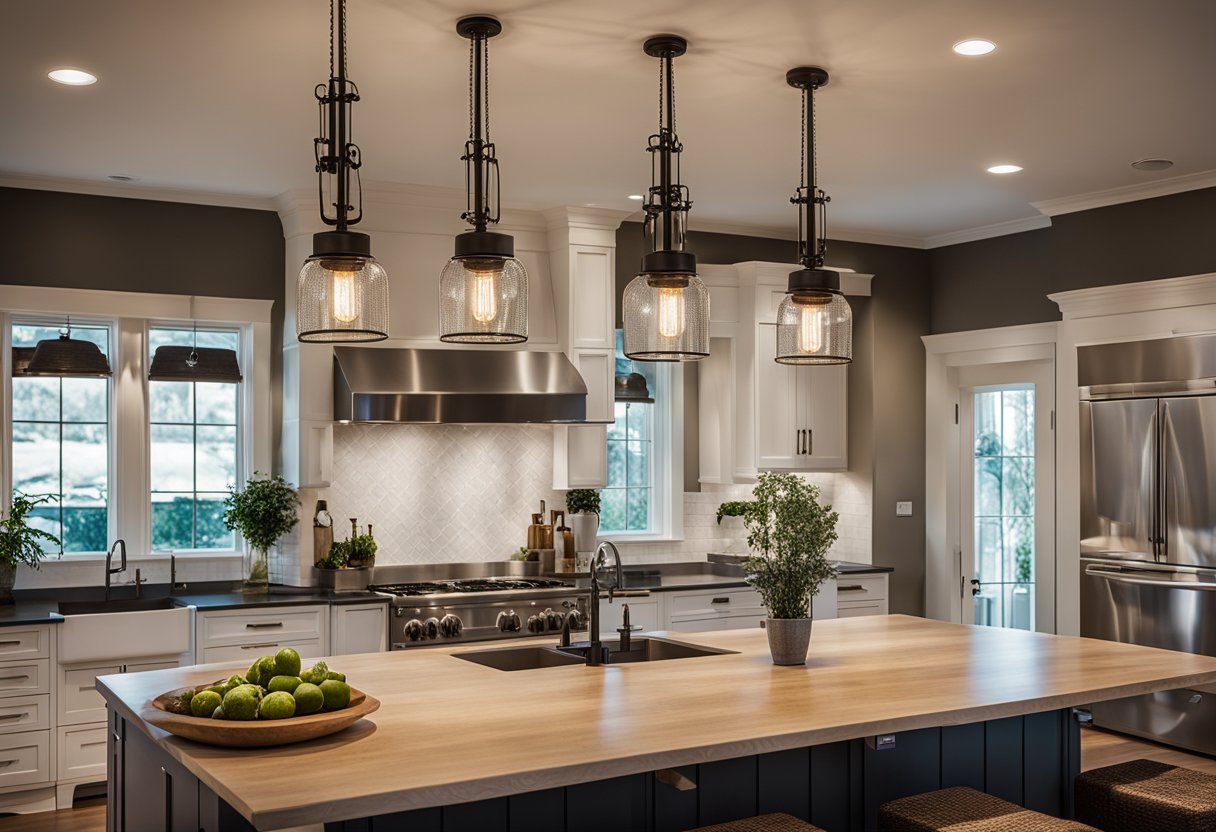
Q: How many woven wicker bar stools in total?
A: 3